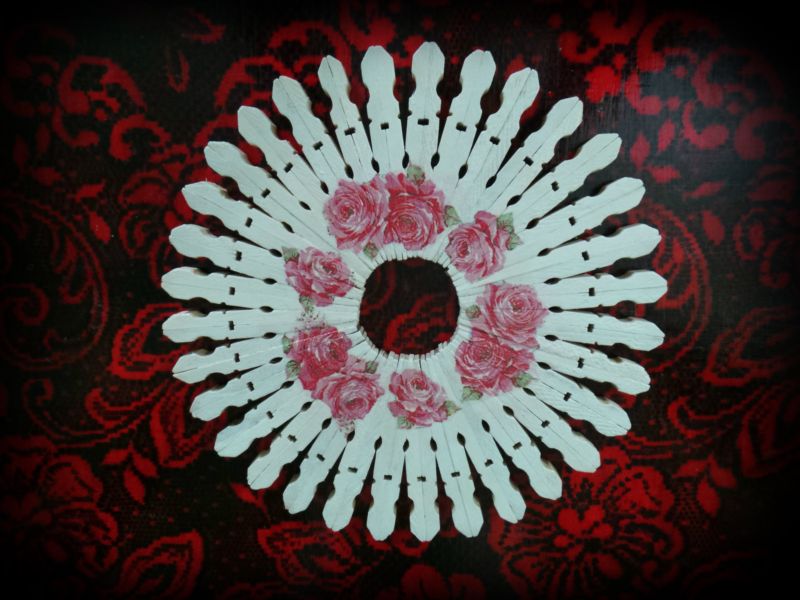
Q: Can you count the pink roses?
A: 9